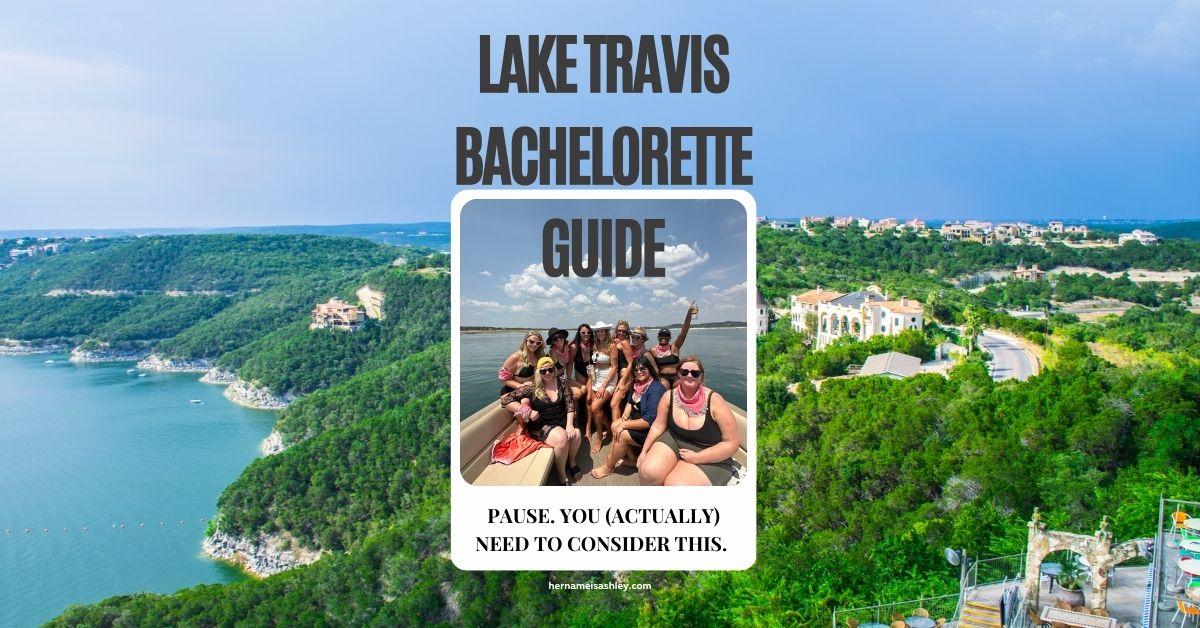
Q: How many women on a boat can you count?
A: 10